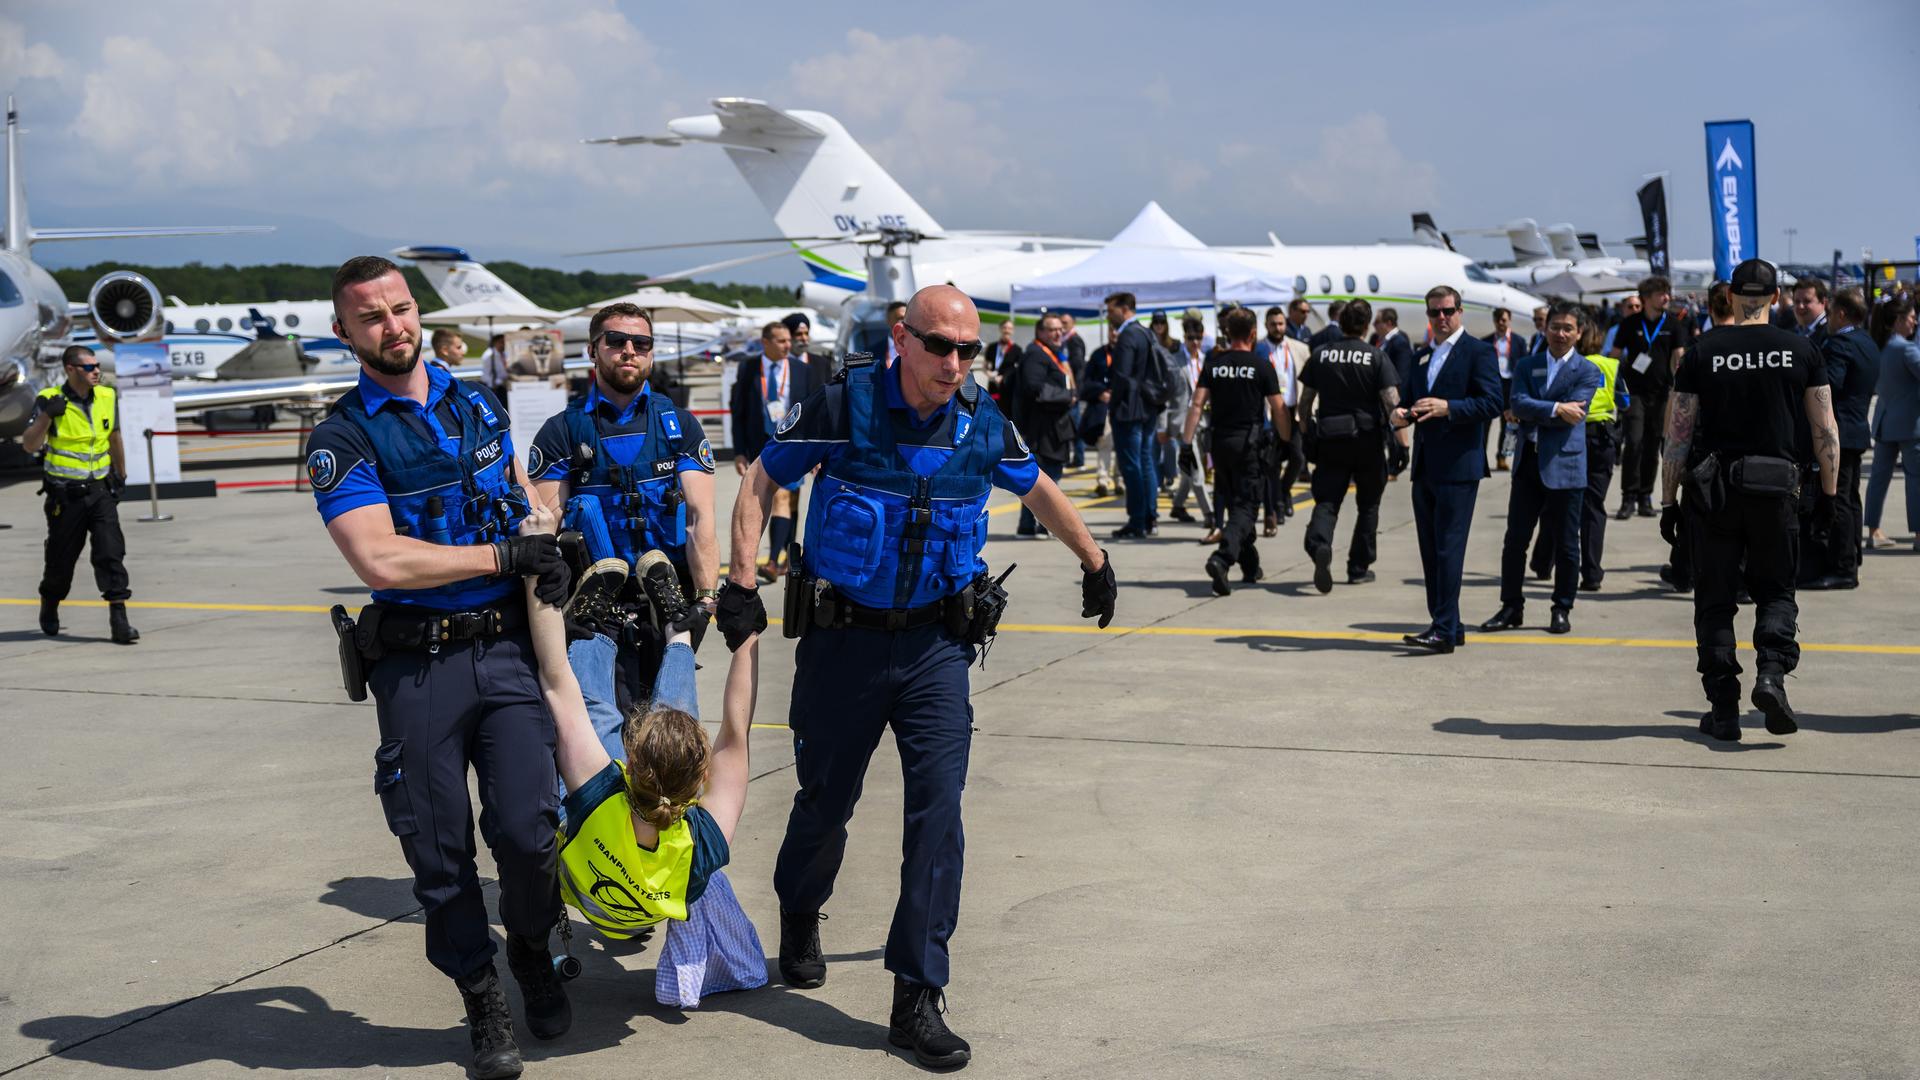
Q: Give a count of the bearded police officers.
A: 2